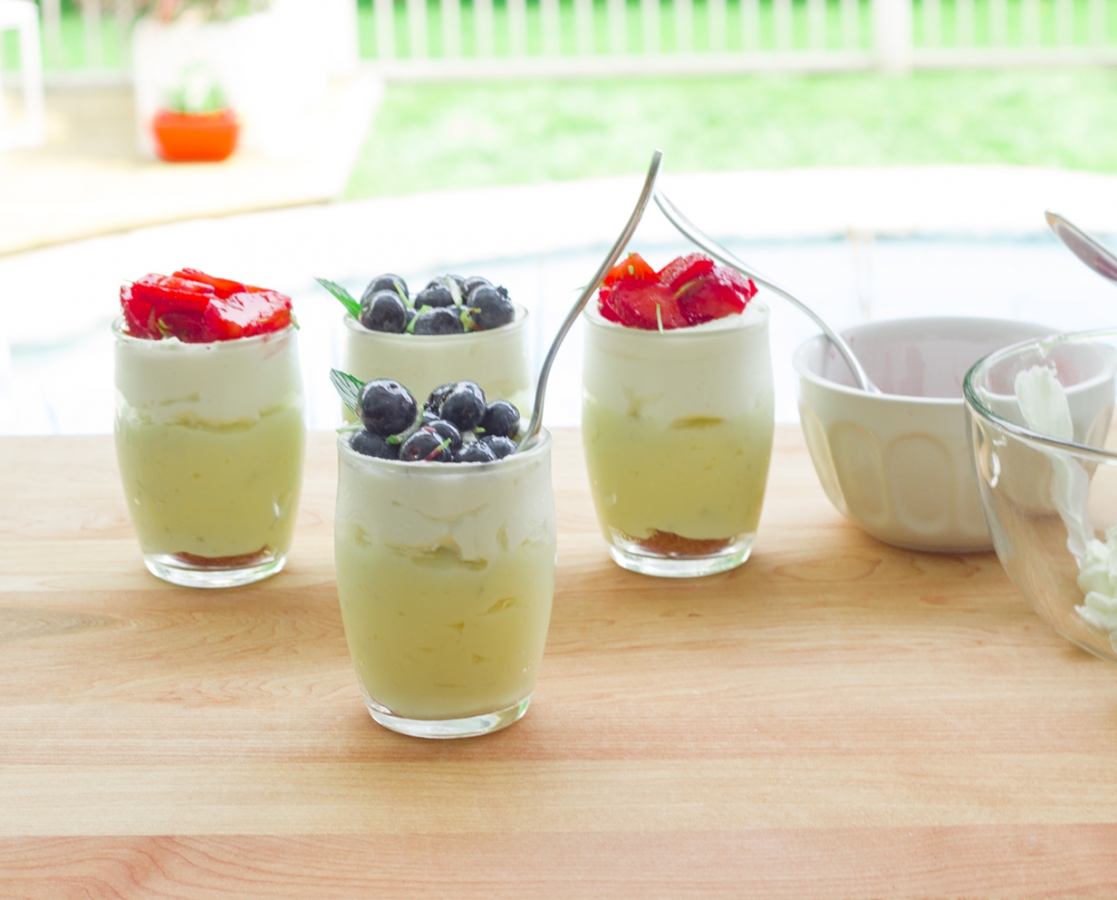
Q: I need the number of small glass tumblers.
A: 4